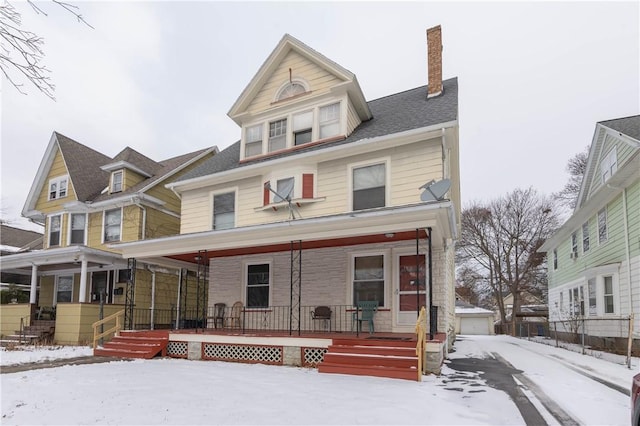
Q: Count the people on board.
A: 0